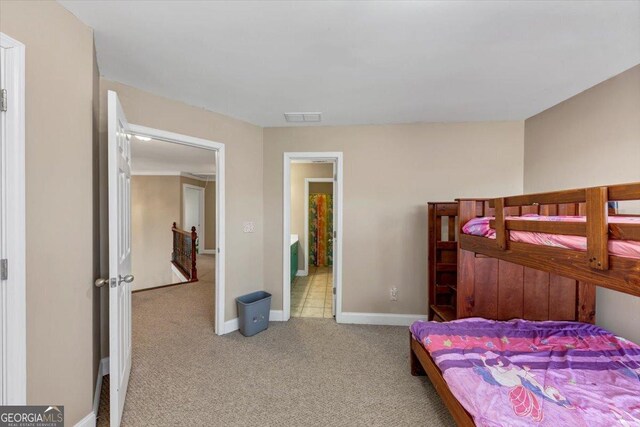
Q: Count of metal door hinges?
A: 5